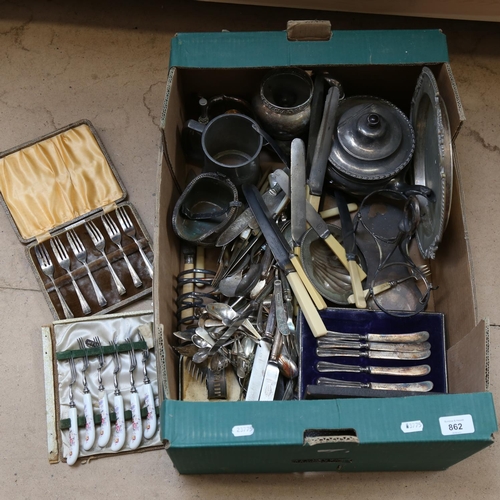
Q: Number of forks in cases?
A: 12